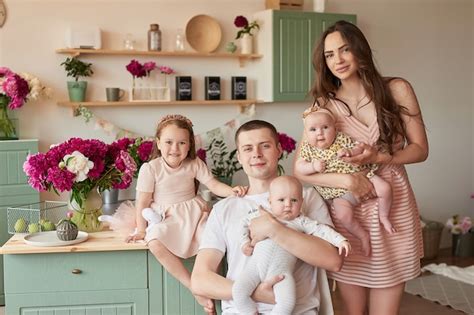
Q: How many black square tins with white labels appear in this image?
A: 3